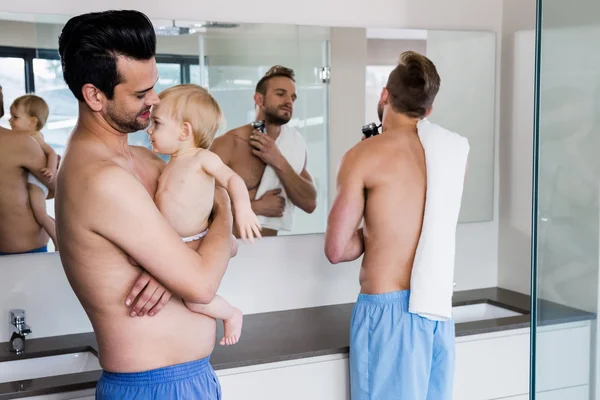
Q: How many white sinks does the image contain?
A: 2